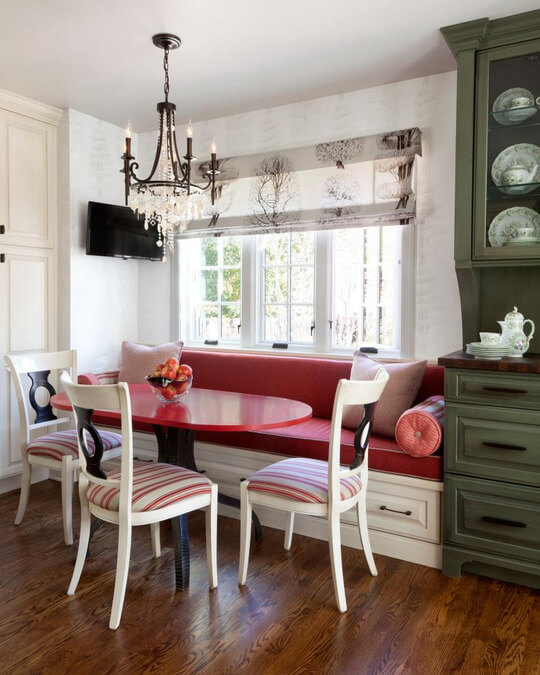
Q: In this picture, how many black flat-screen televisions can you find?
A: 1